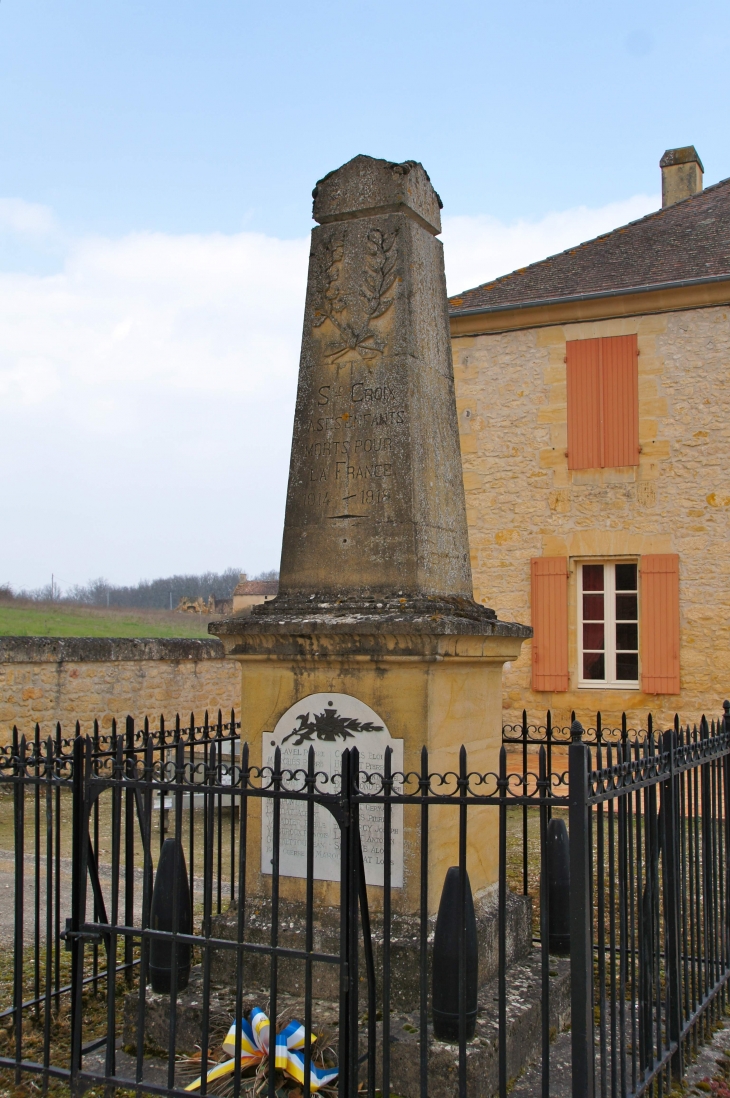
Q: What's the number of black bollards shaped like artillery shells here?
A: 3